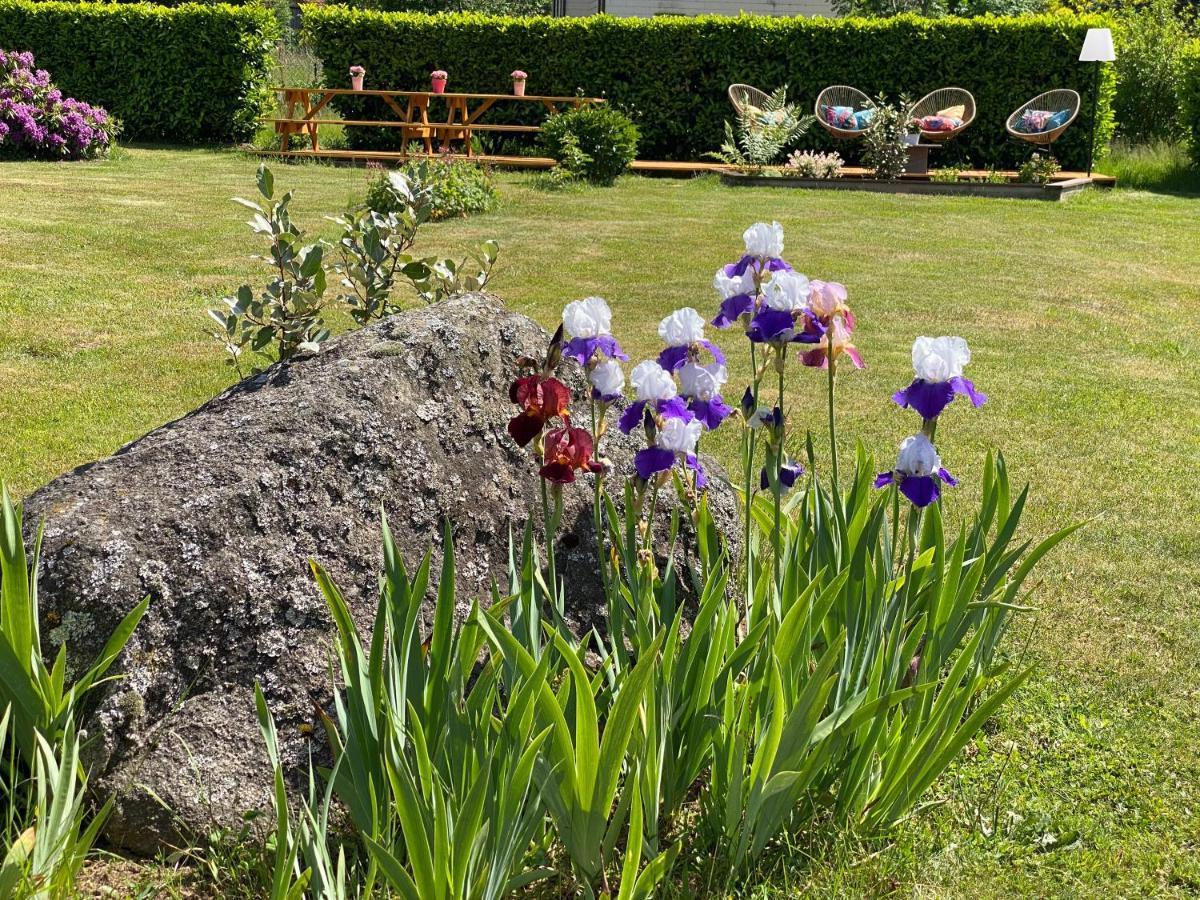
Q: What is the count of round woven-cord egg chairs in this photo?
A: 4